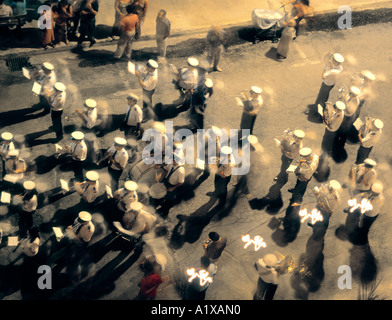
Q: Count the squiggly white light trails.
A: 4